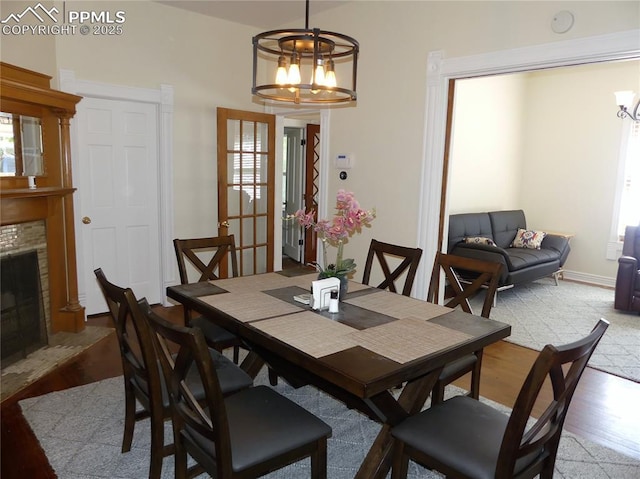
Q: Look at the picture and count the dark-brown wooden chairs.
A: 6